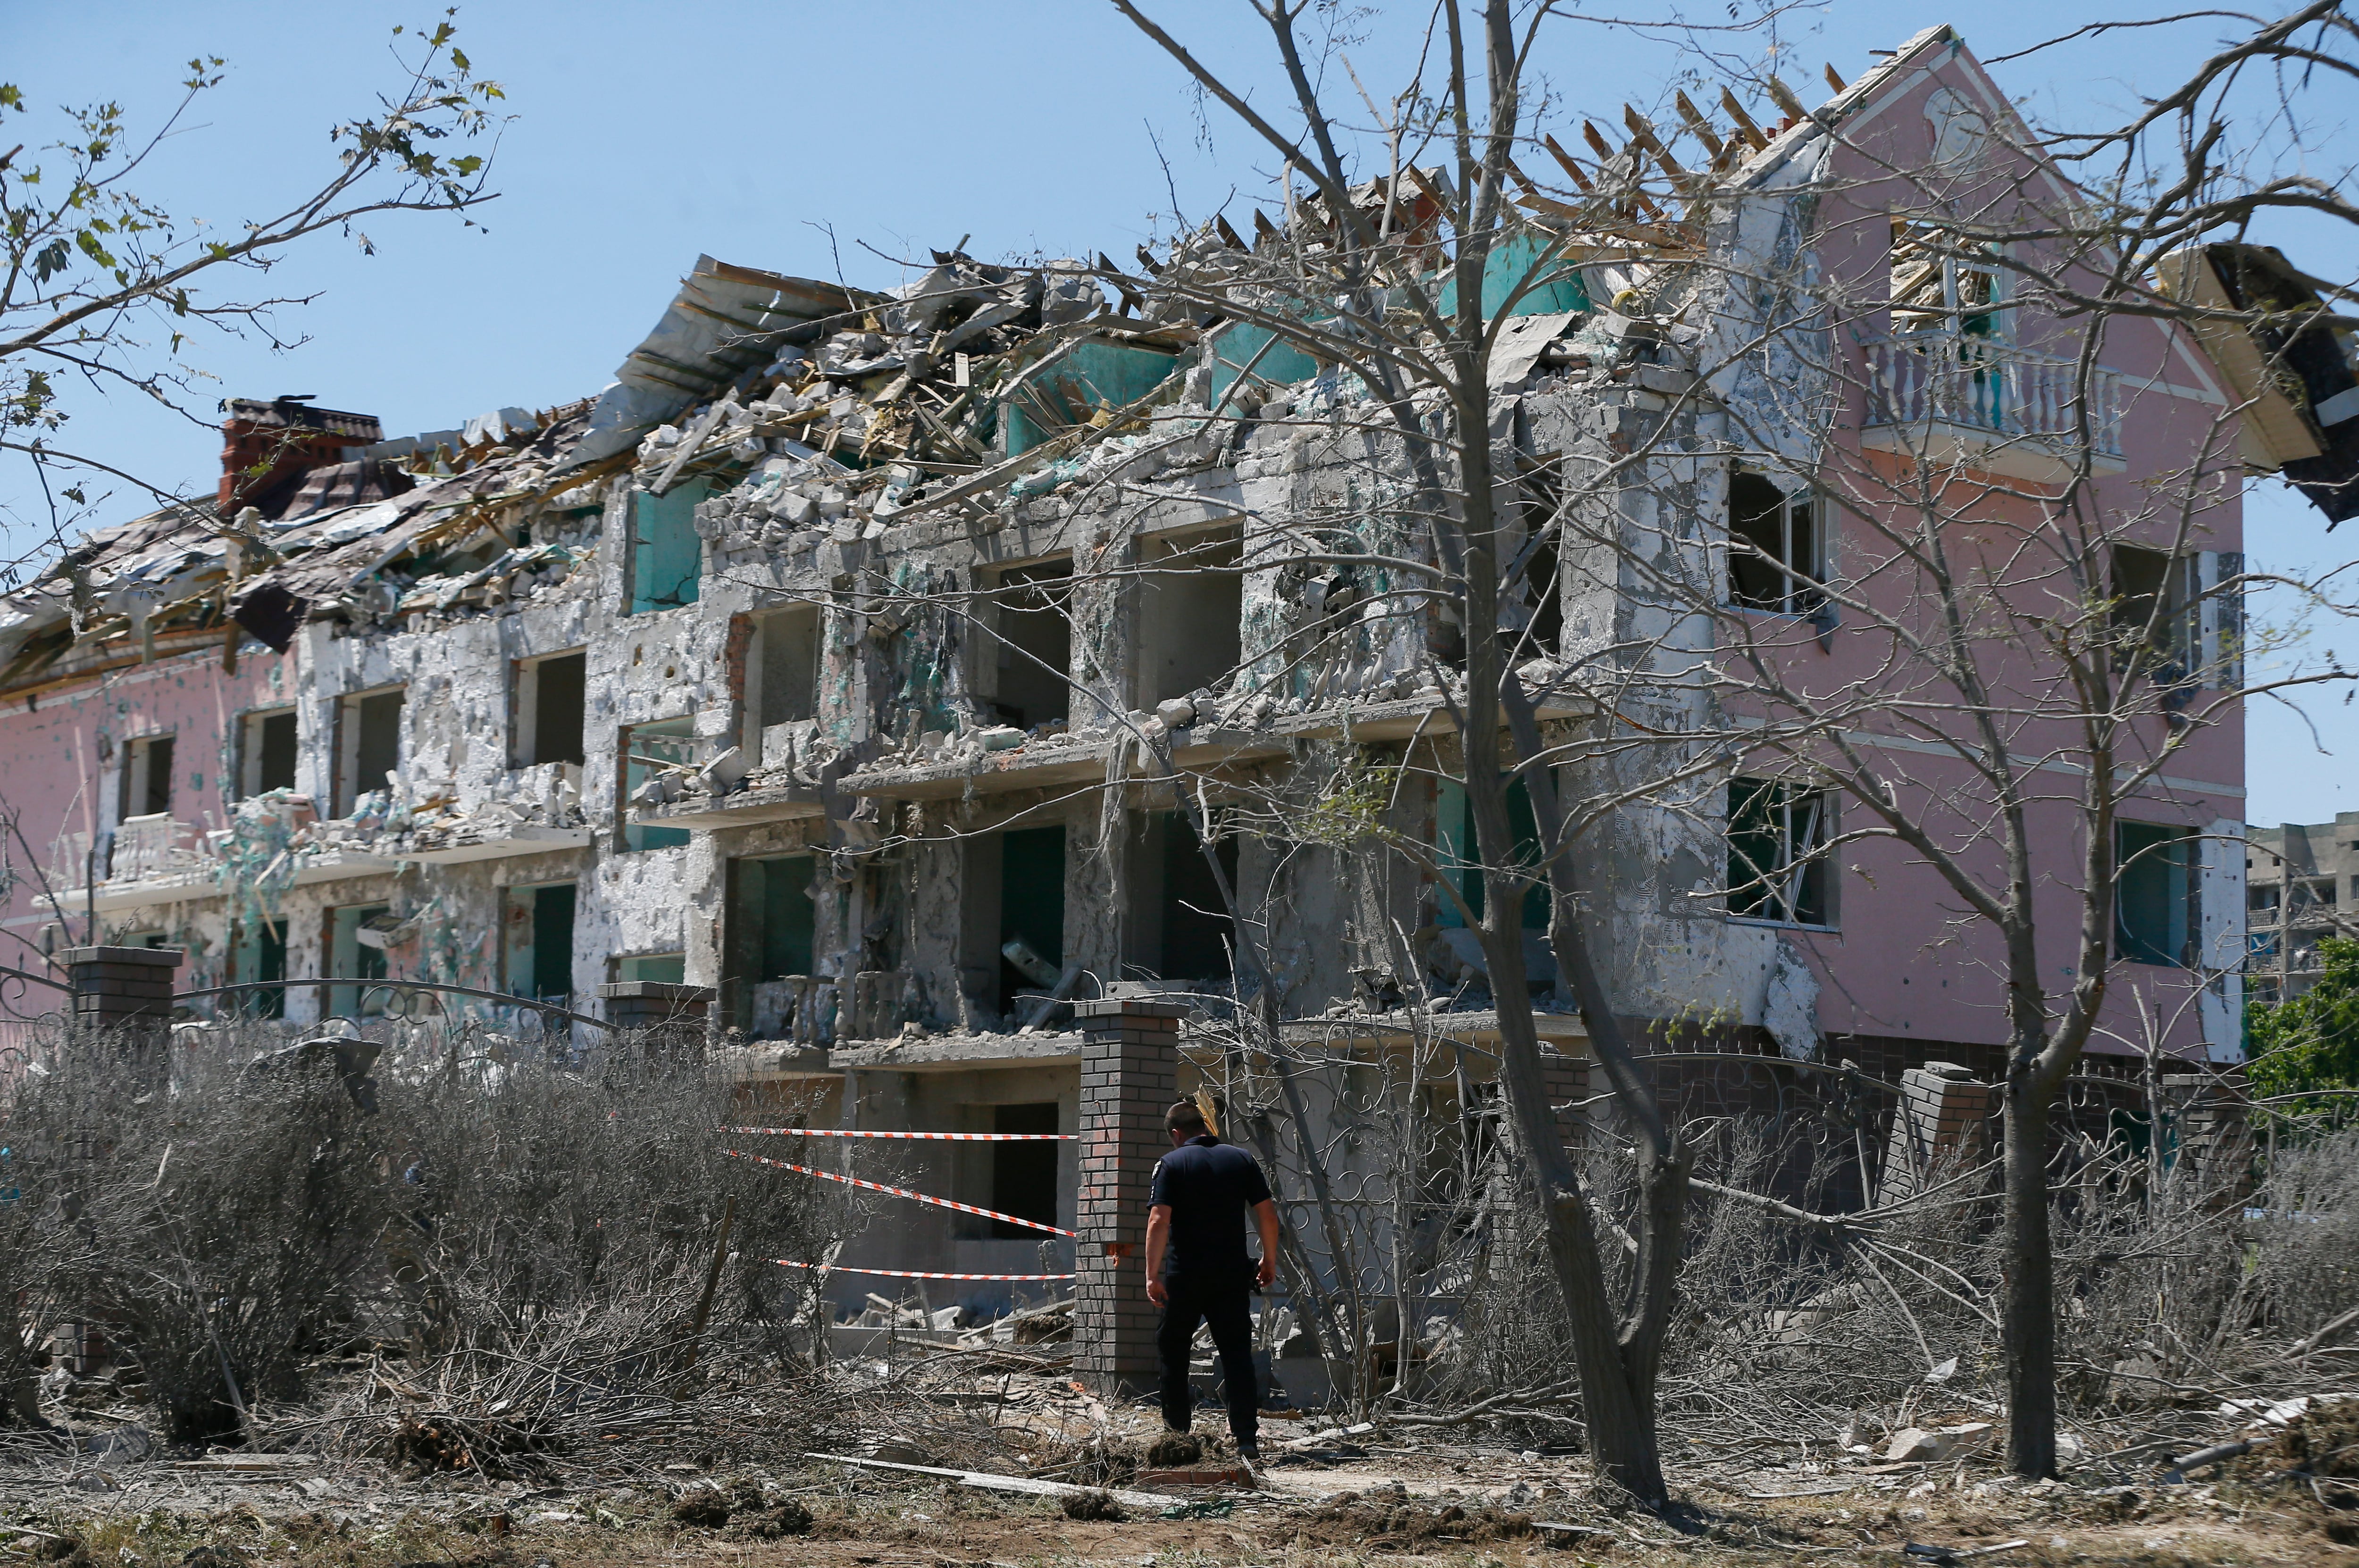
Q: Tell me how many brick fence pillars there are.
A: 6